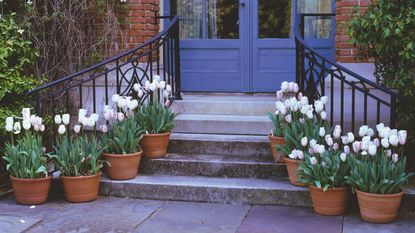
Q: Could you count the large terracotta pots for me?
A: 8